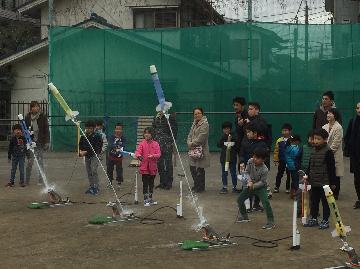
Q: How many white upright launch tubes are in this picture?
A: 3